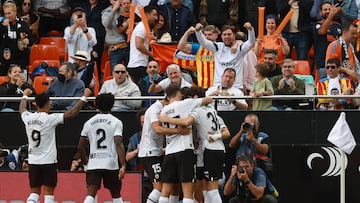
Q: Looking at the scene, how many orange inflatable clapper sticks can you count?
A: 4